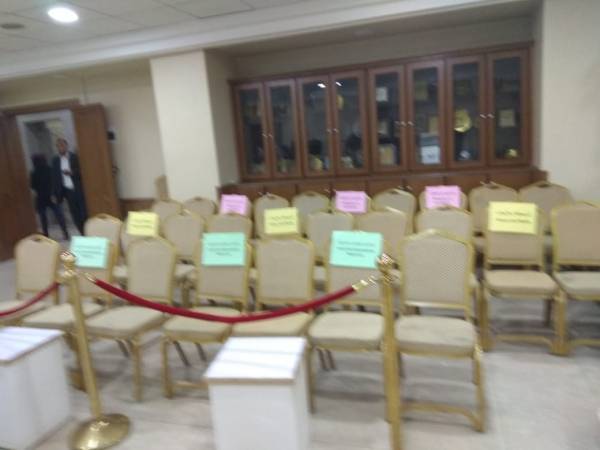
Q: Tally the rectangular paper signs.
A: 9